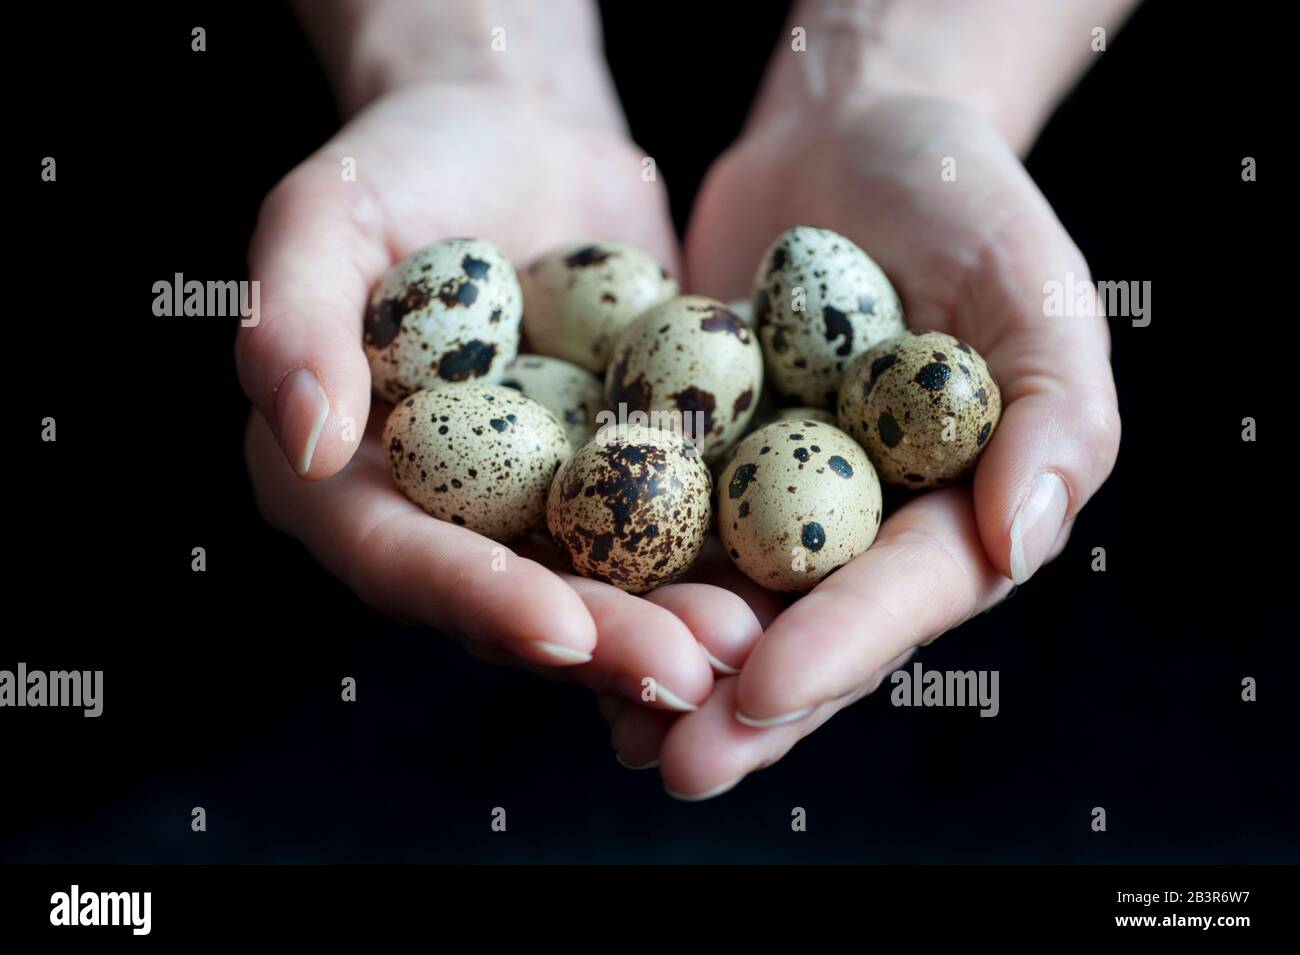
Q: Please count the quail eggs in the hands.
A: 11